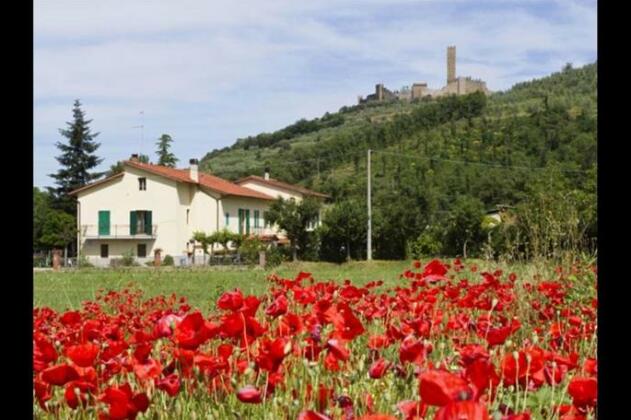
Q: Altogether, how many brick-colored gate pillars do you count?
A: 3